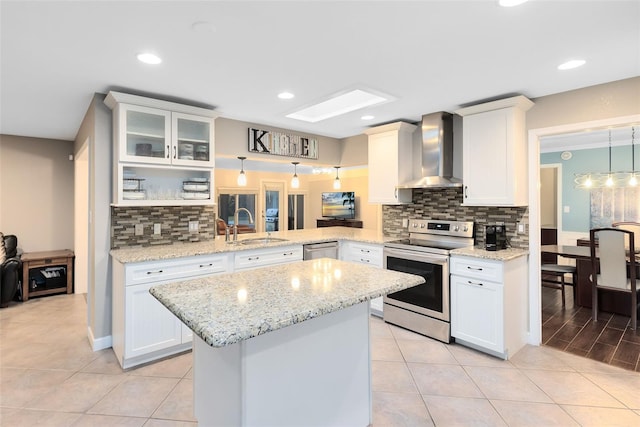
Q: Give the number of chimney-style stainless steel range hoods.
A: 1